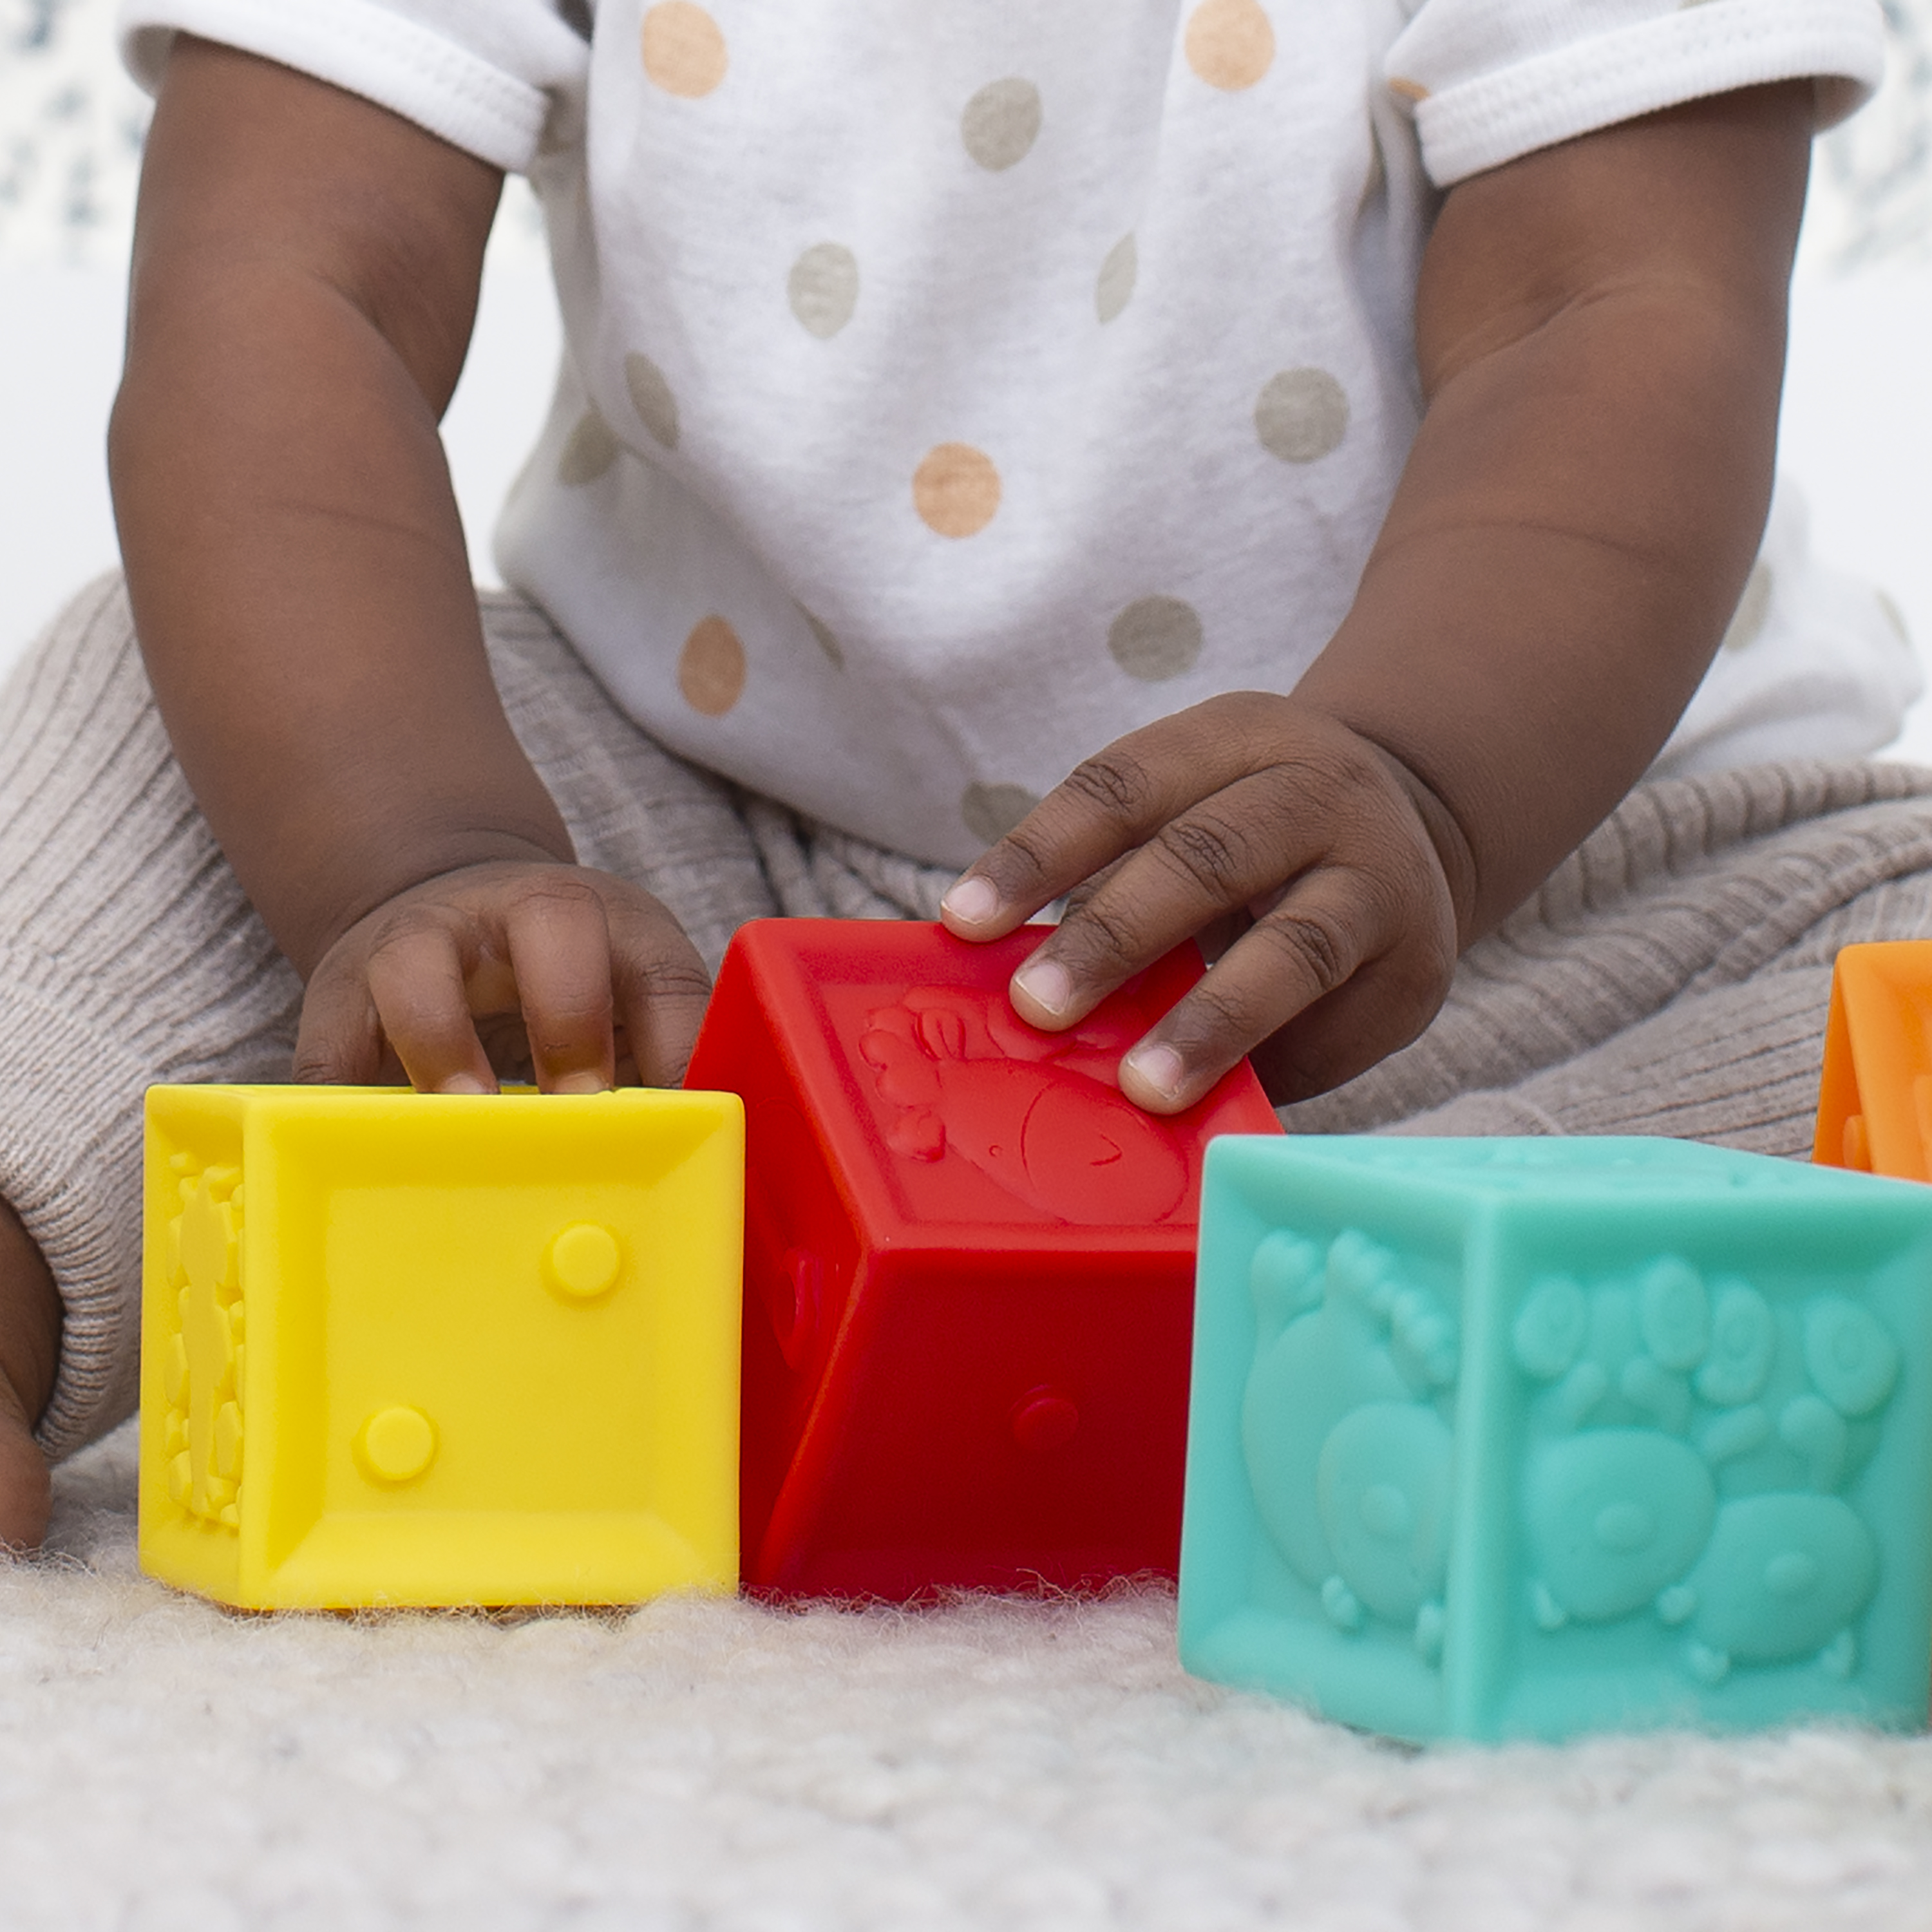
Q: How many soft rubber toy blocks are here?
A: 4